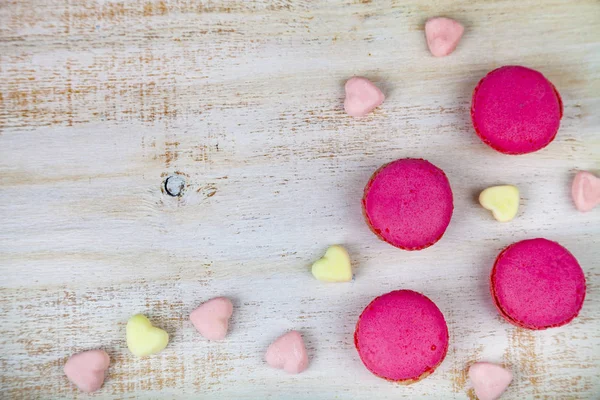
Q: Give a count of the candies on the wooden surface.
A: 10